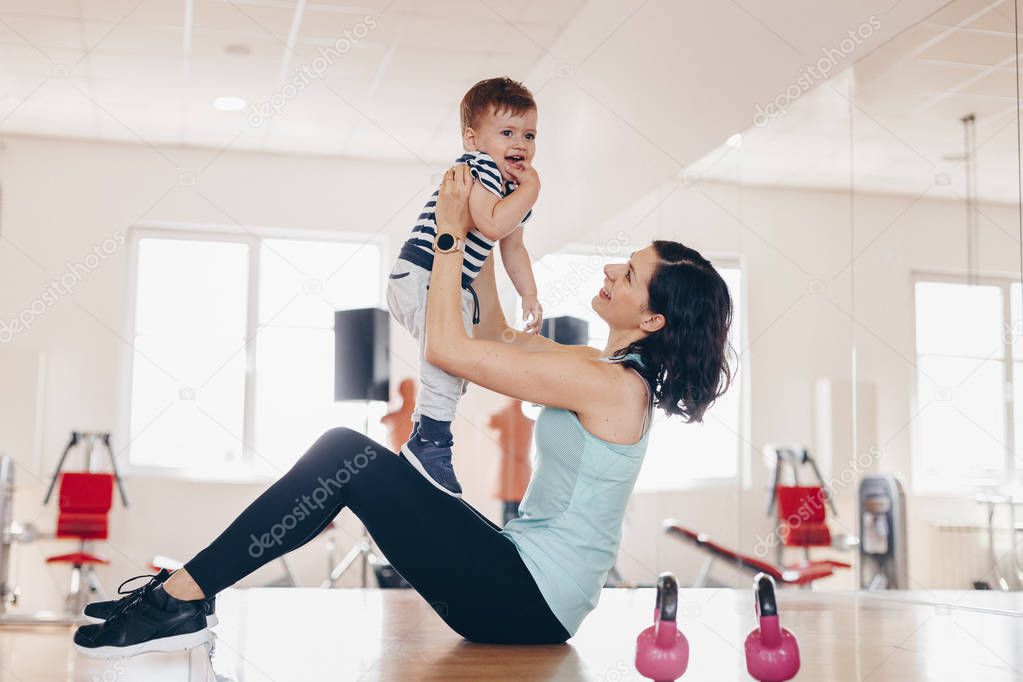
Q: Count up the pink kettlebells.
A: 2